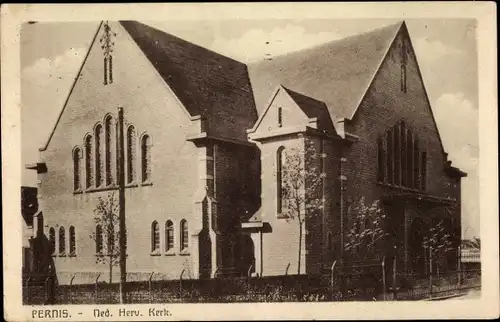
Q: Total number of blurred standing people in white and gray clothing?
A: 0